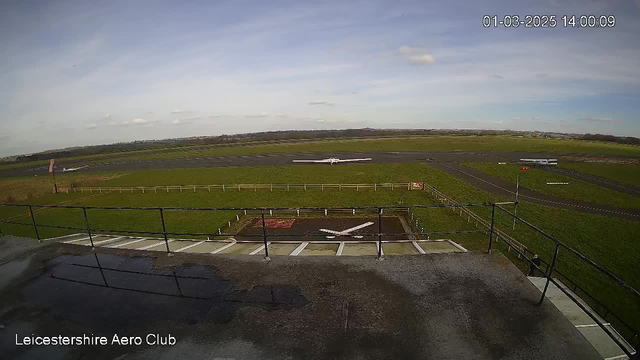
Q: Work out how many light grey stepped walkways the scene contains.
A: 2